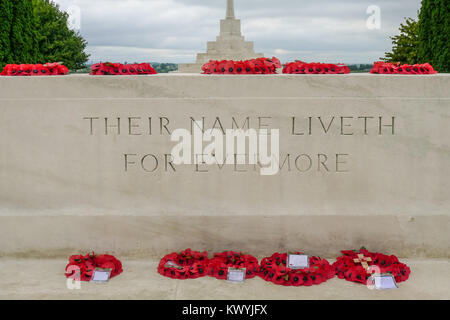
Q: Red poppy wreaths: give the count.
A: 10